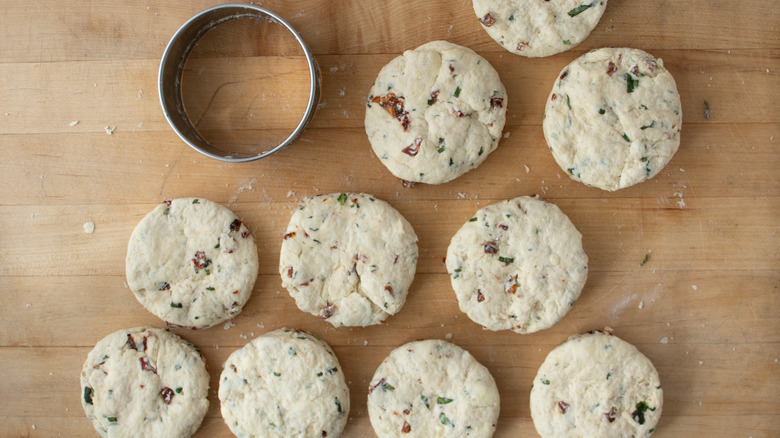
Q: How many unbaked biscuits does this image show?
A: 10